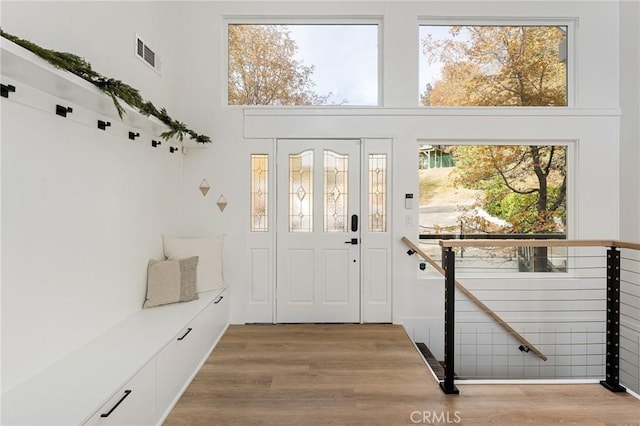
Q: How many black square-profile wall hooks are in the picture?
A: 6